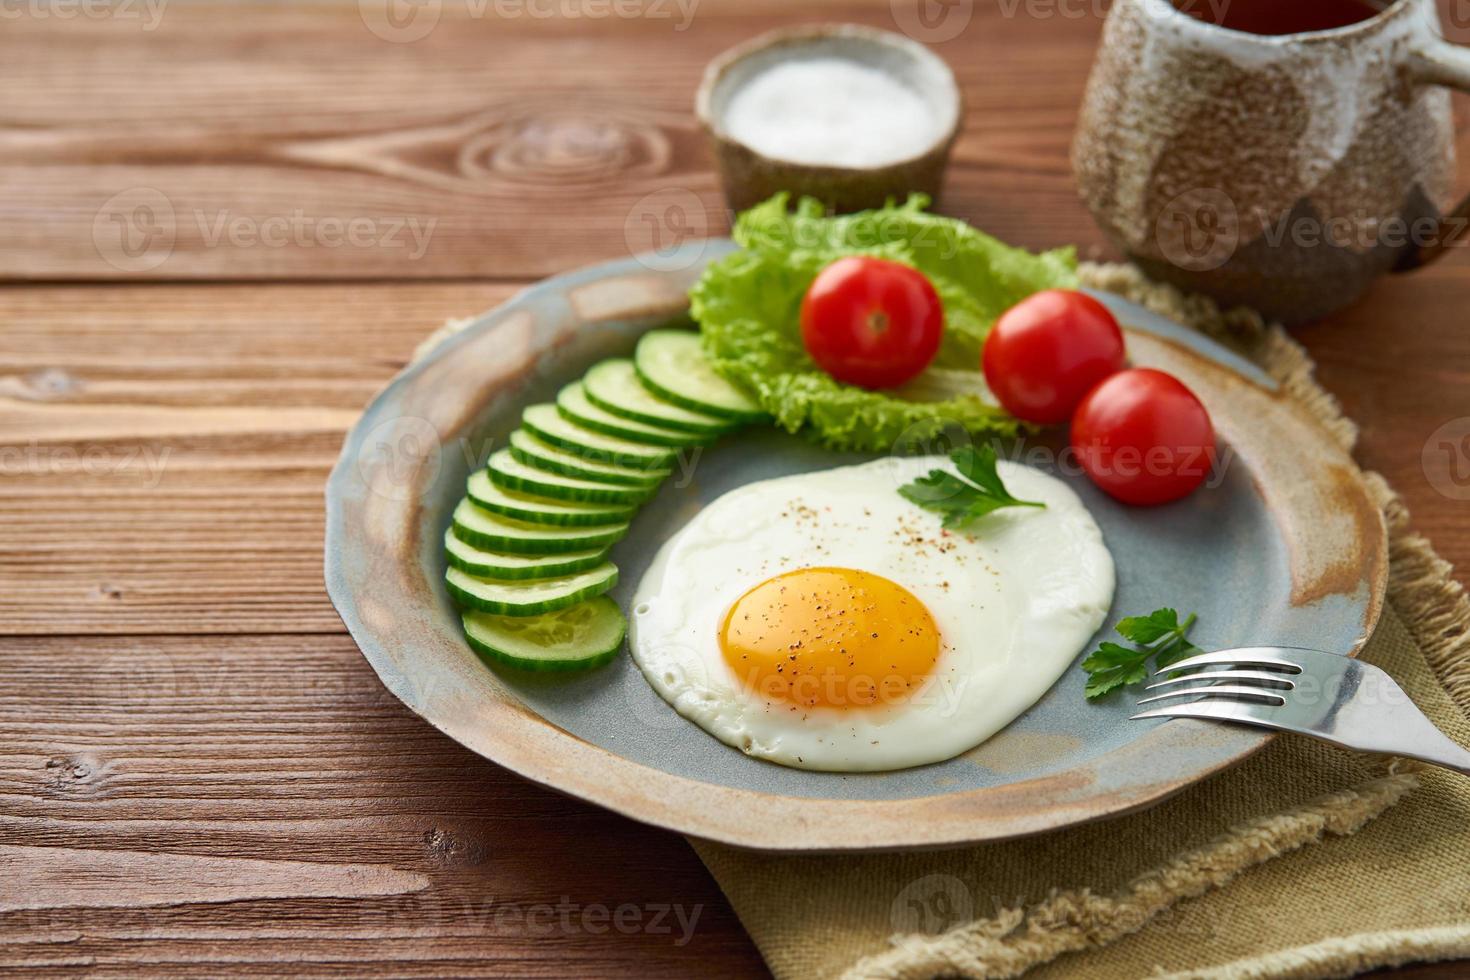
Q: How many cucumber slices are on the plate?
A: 11